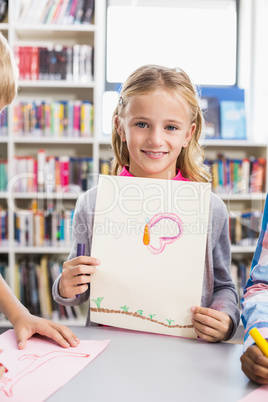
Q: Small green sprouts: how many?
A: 5